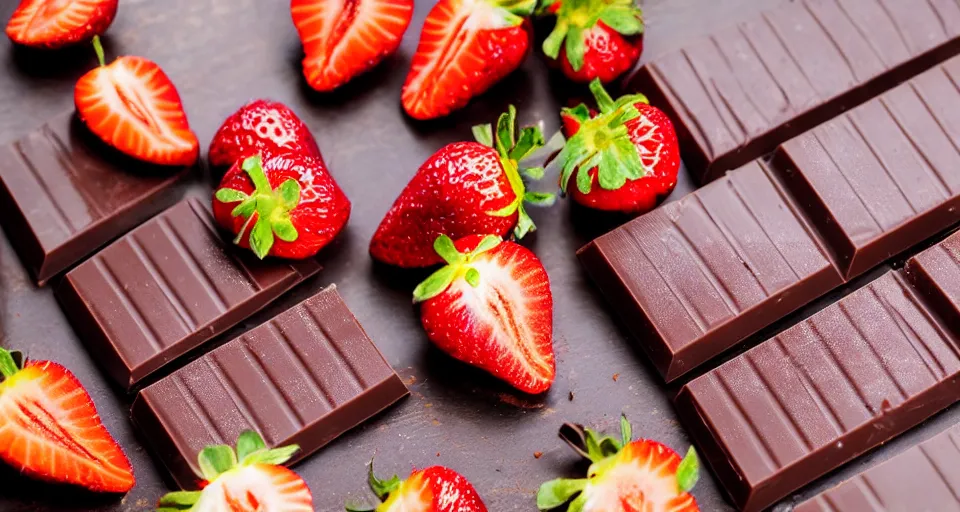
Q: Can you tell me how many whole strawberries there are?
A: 5